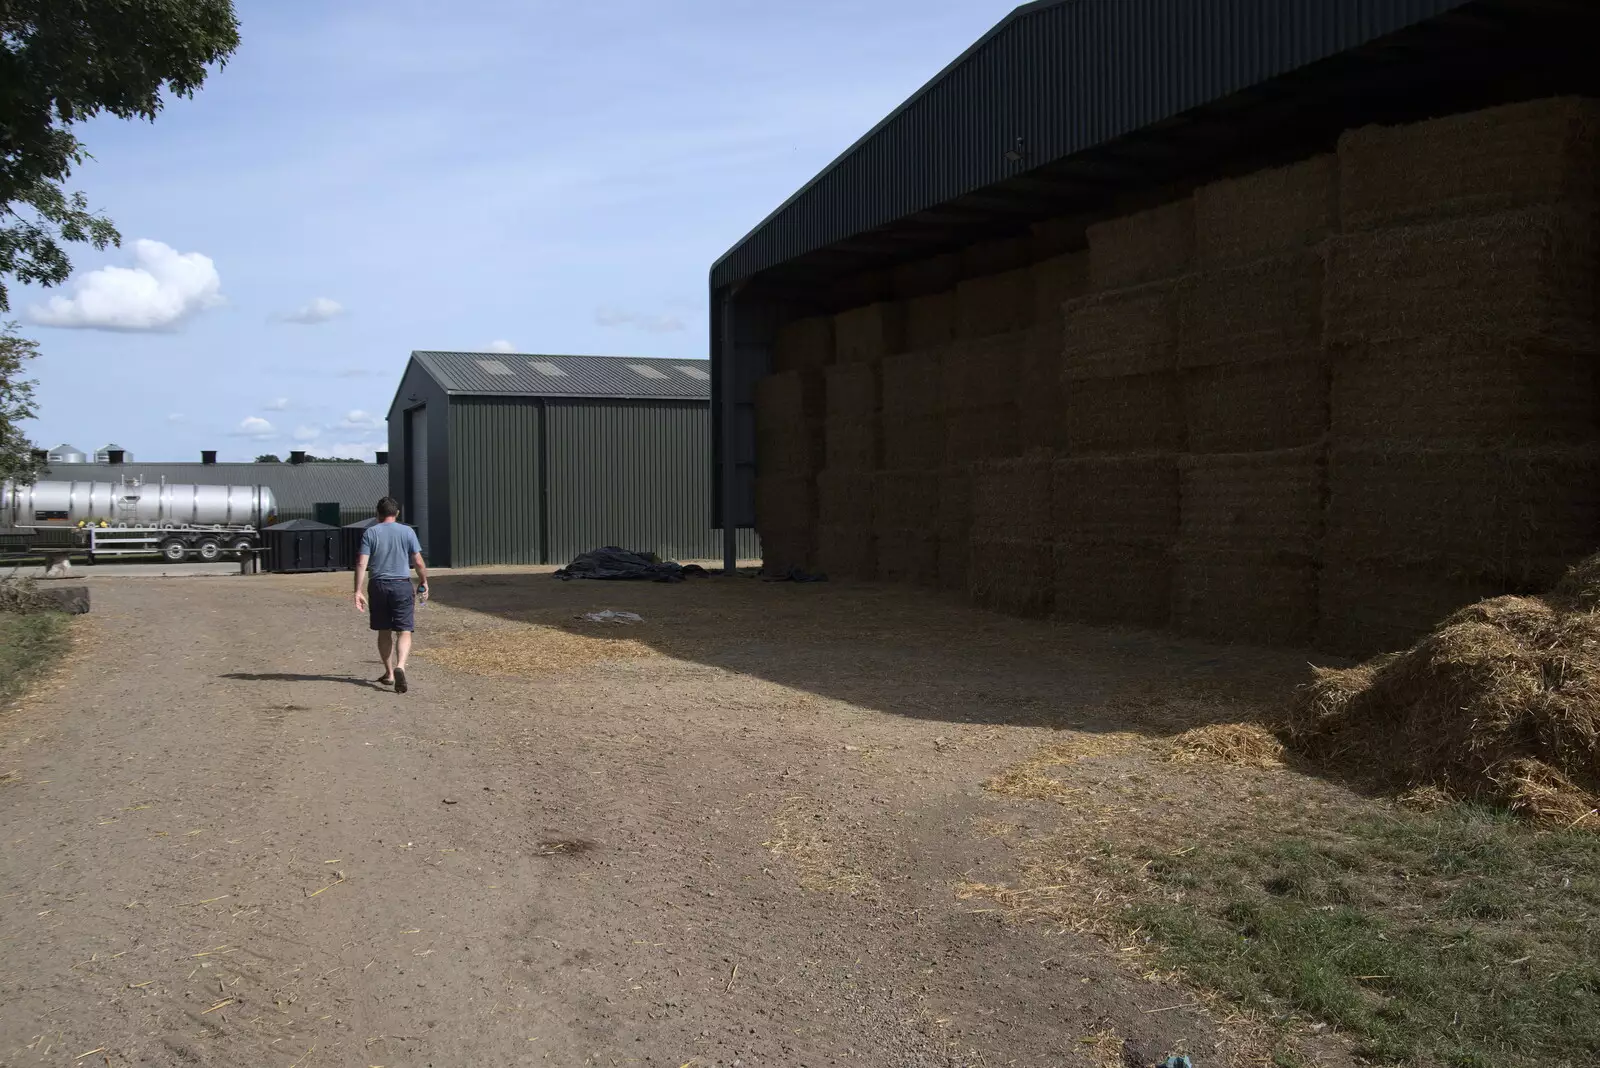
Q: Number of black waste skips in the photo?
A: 2